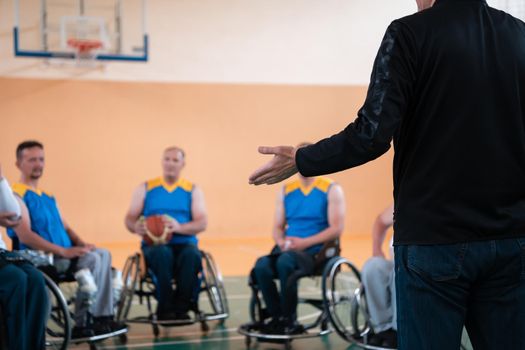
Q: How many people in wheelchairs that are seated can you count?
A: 5